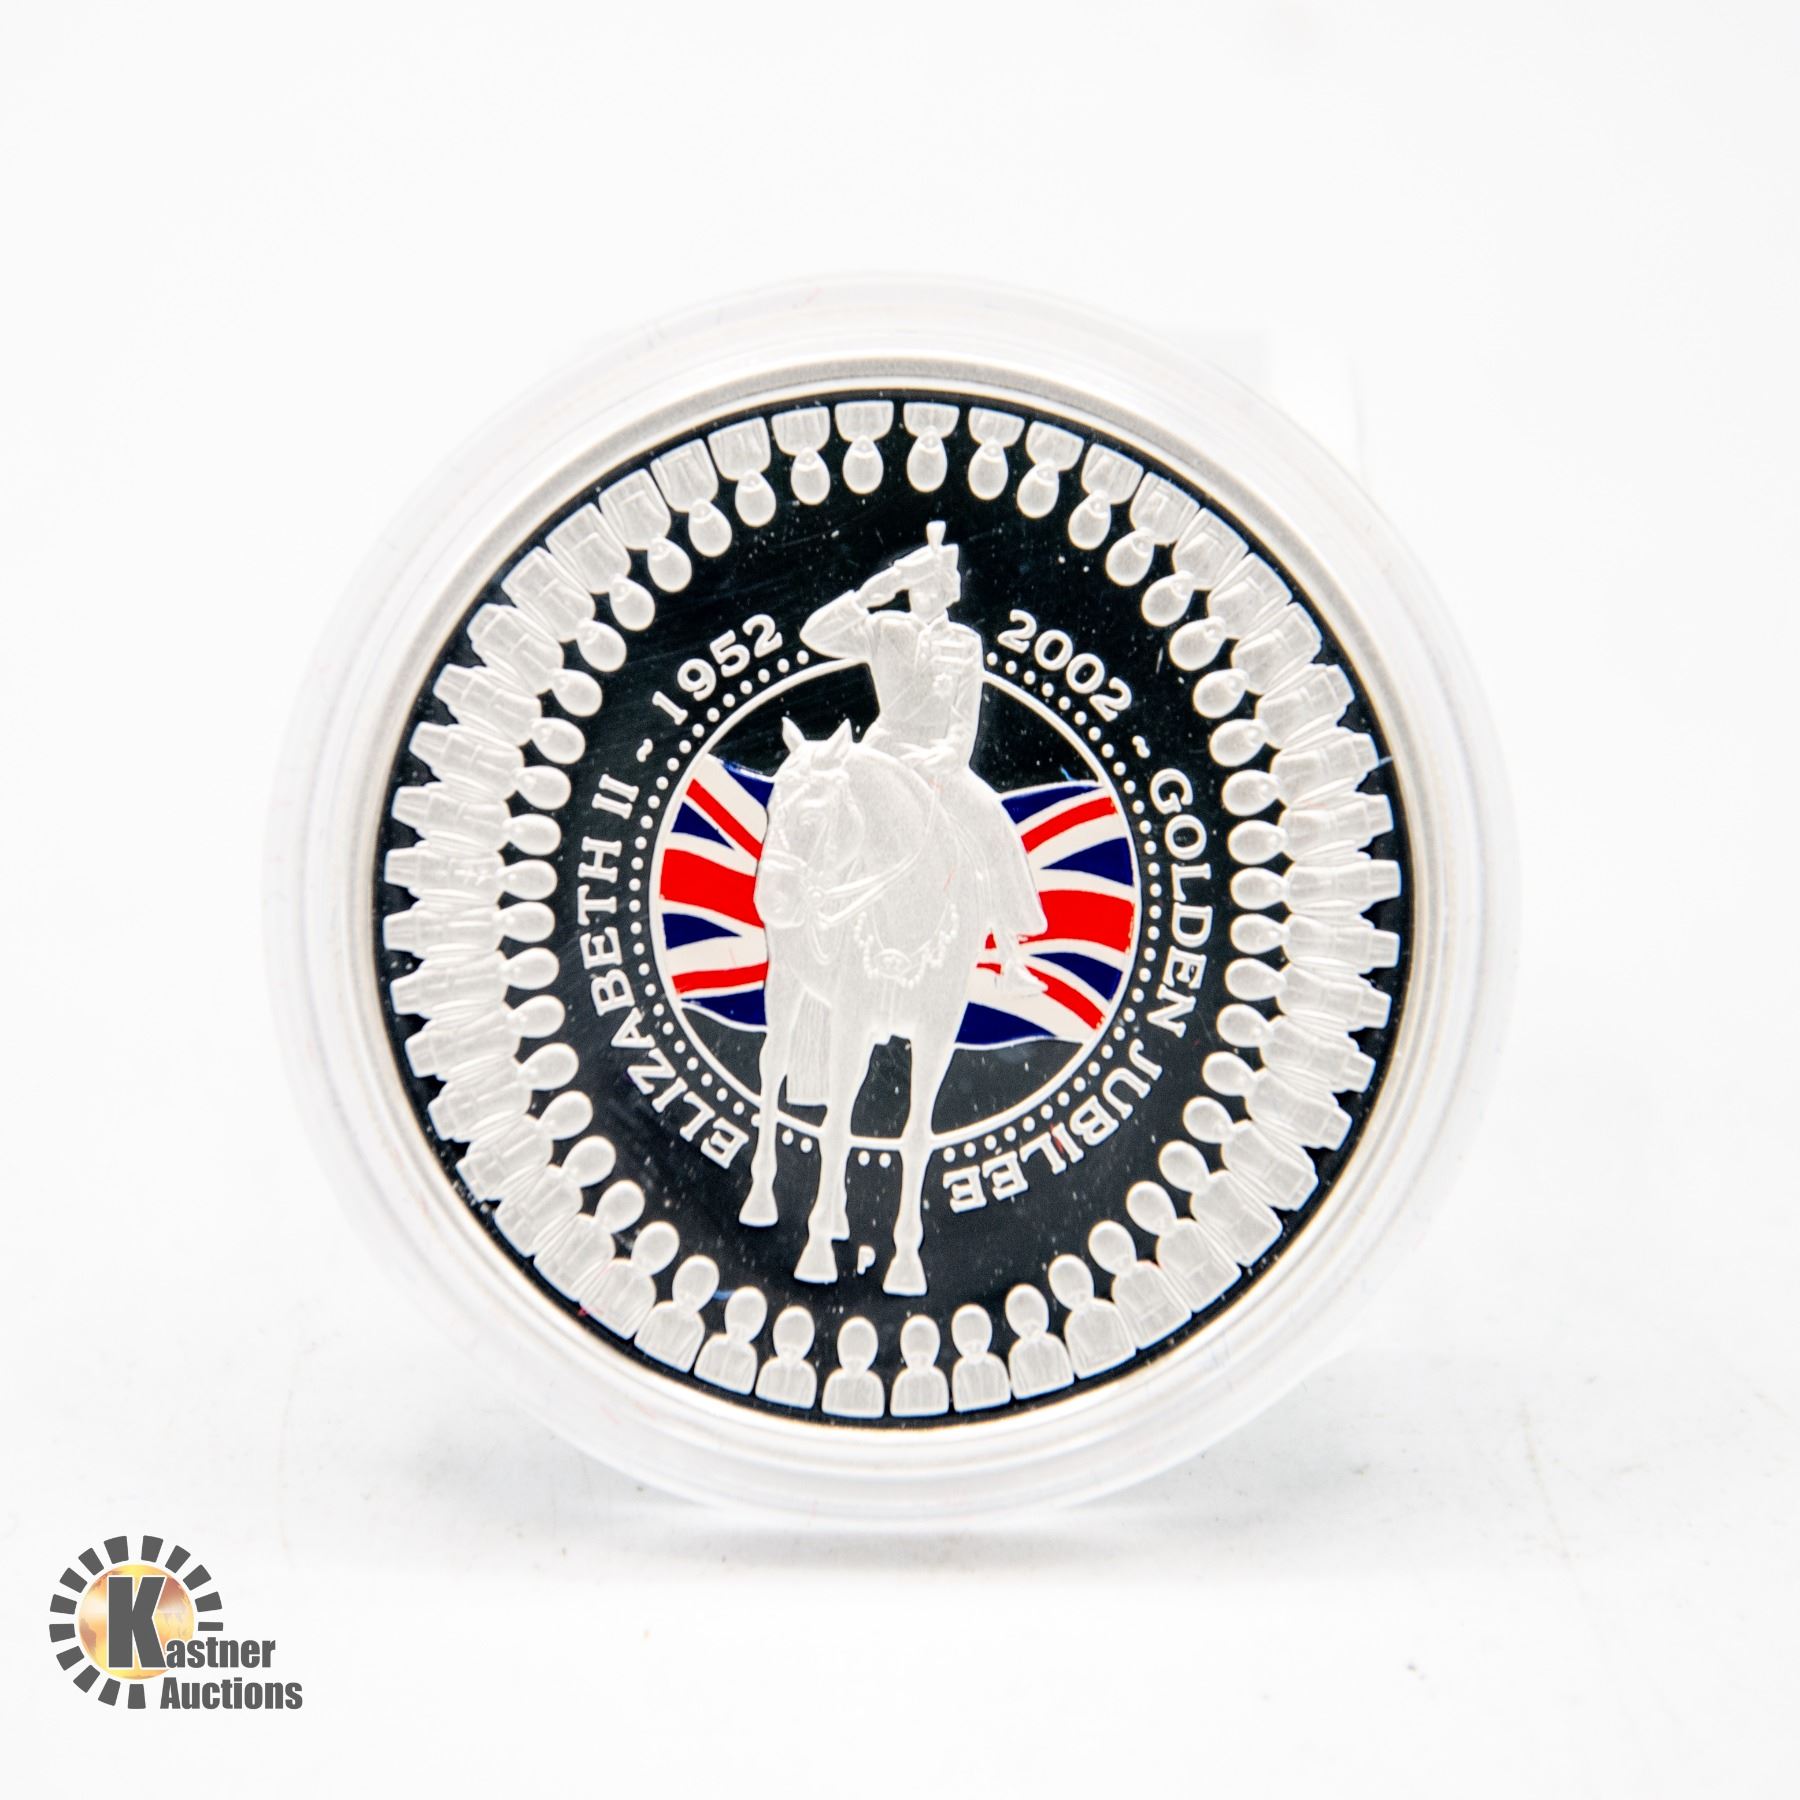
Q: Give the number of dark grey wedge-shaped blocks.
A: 14